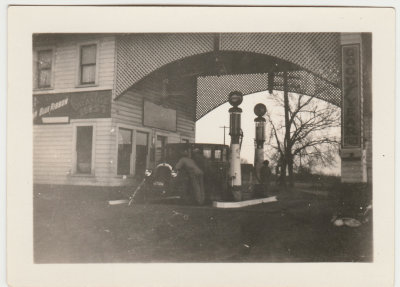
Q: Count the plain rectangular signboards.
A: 1